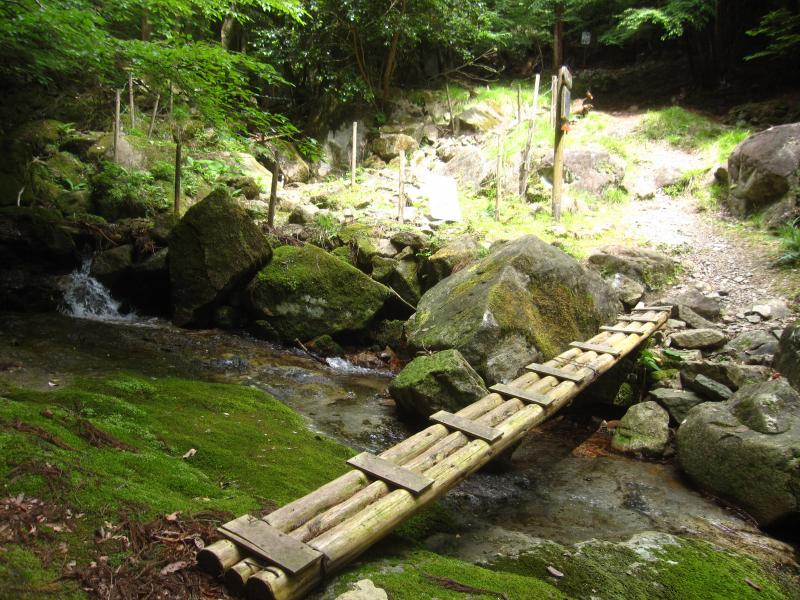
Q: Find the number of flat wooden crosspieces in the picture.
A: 9